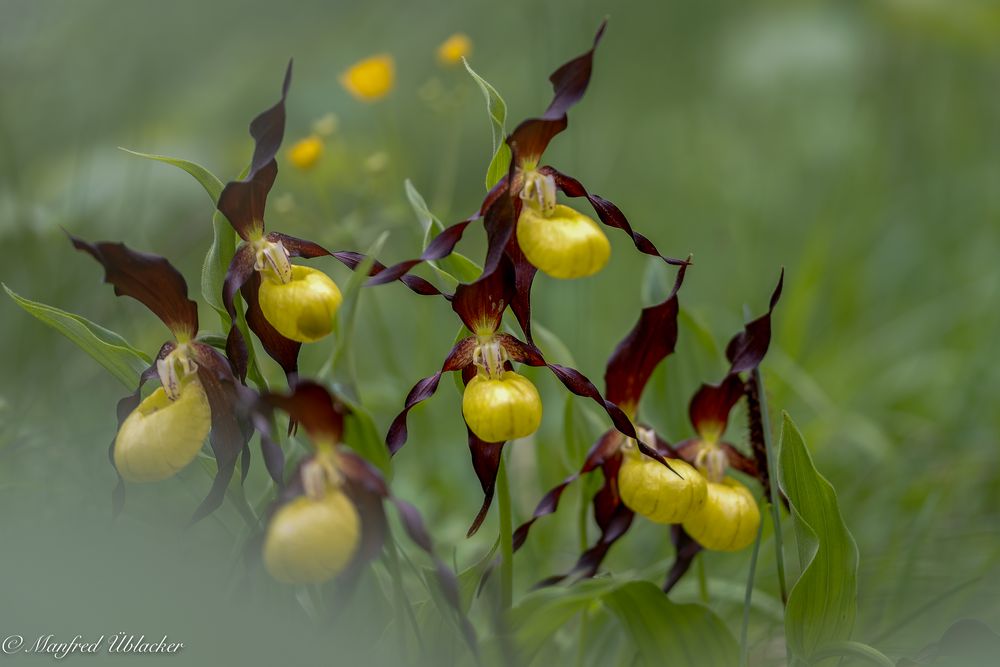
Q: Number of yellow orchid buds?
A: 7